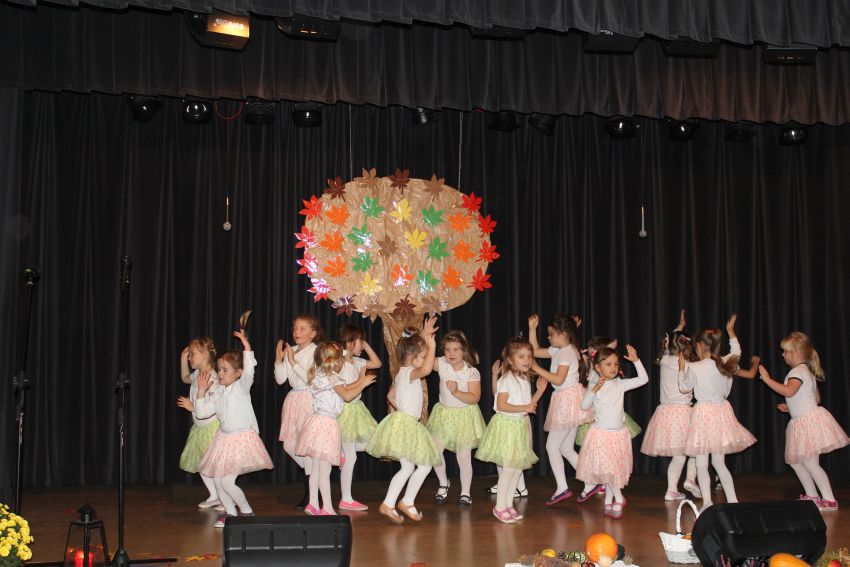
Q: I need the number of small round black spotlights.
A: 11